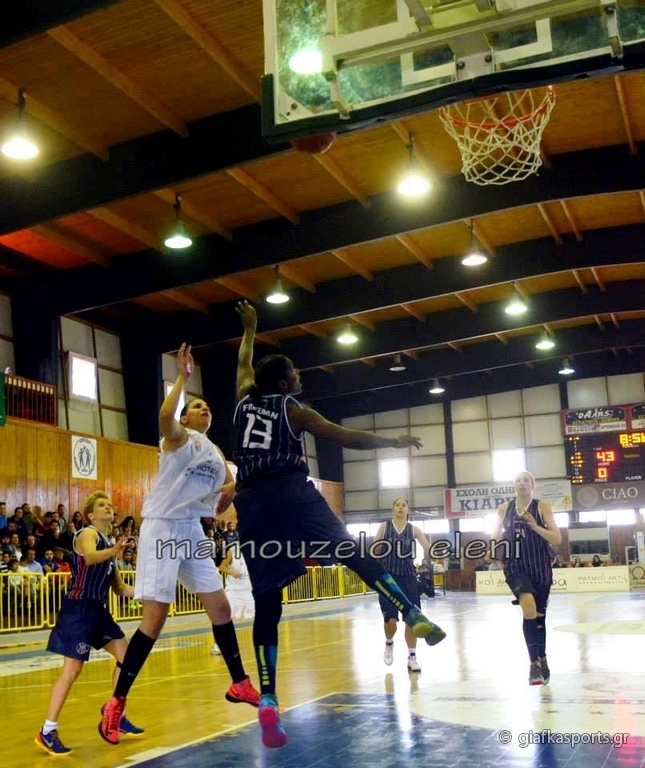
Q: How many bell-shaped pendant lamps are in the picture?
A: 12